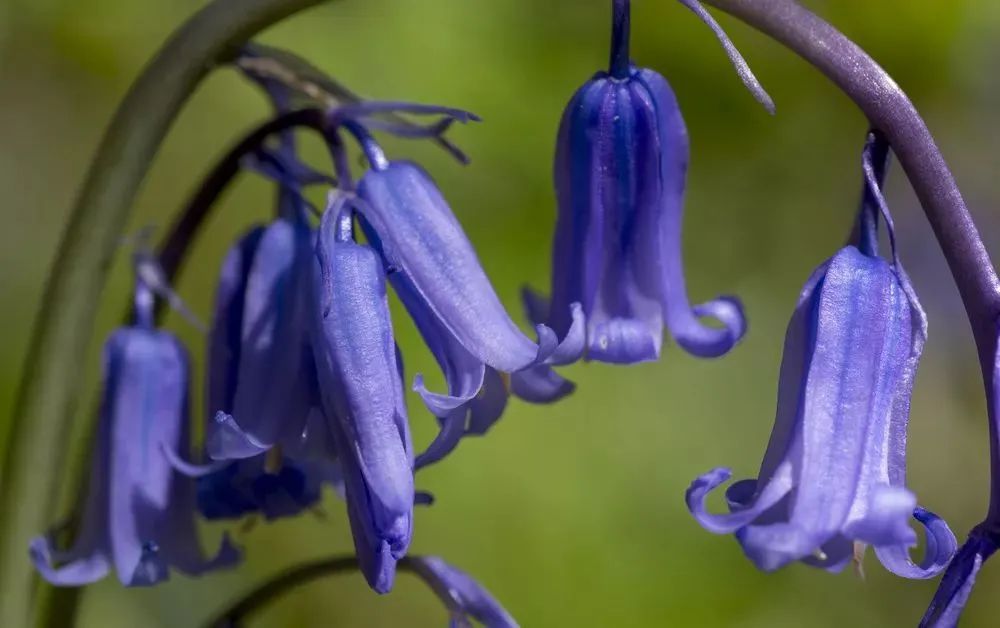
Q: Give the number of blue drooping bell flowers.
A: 6